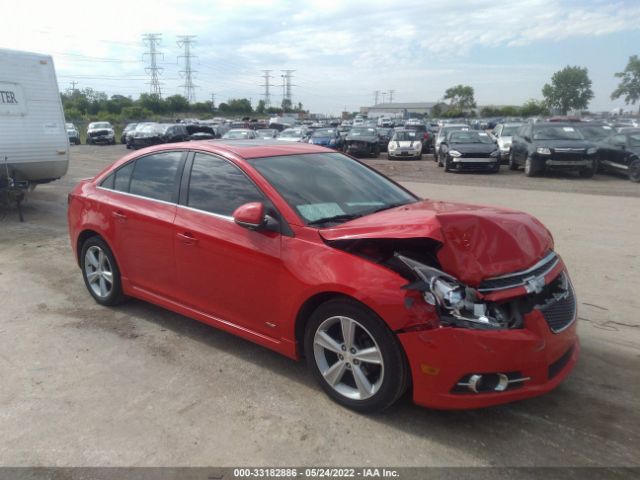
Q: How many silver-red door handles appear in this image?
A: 2